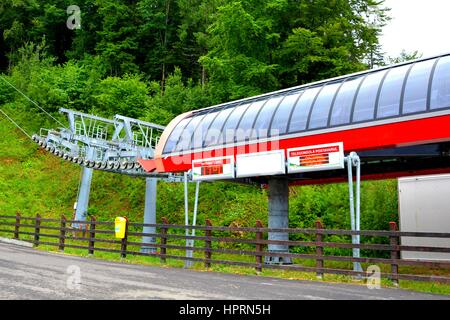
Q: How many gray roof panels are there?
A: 15